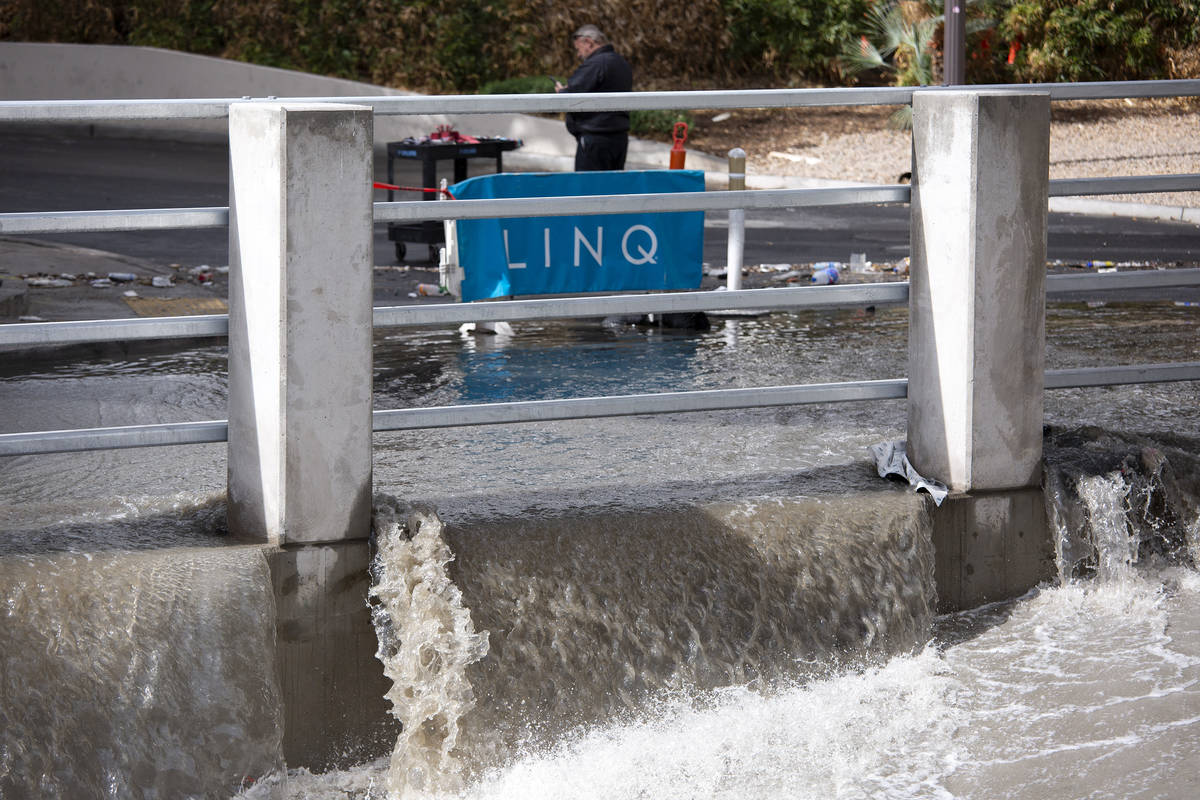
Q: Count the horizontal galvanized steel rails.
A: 4